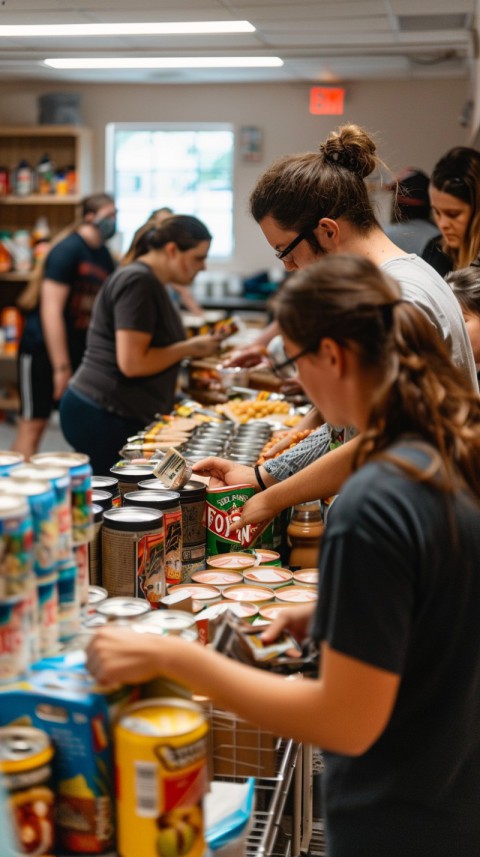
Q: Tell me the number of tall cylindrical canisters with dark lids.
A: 7